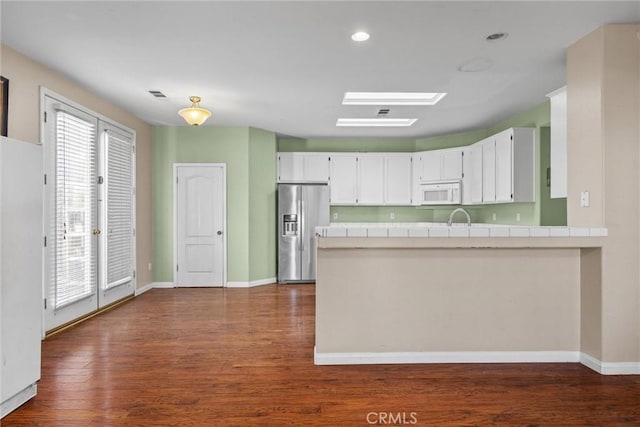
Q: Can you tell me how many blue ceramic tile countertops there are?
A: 0